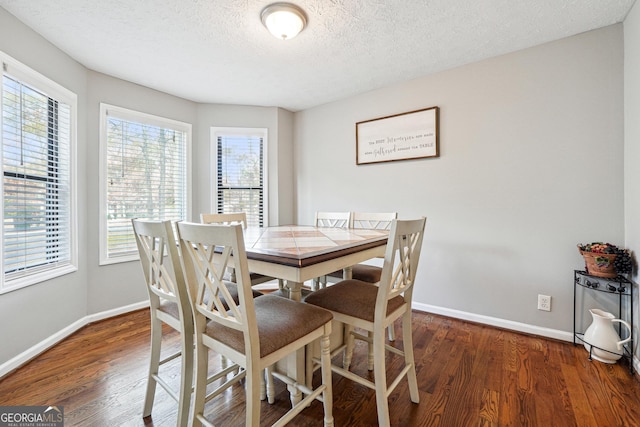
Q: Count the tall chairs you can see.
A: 6